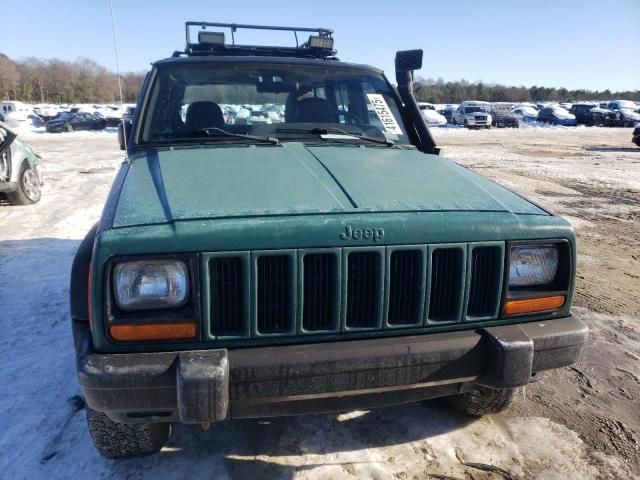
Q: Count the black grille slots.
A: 7